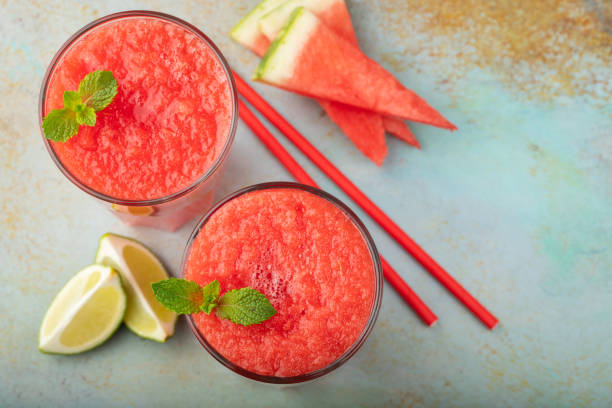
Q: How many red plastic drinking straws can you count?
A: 2